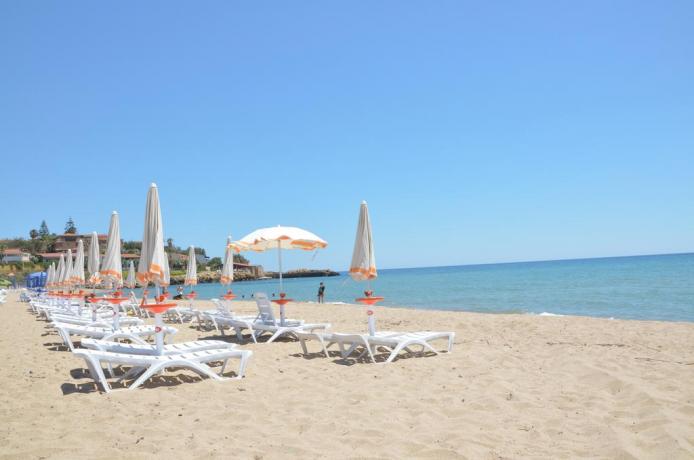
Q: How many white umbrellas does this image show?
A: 14